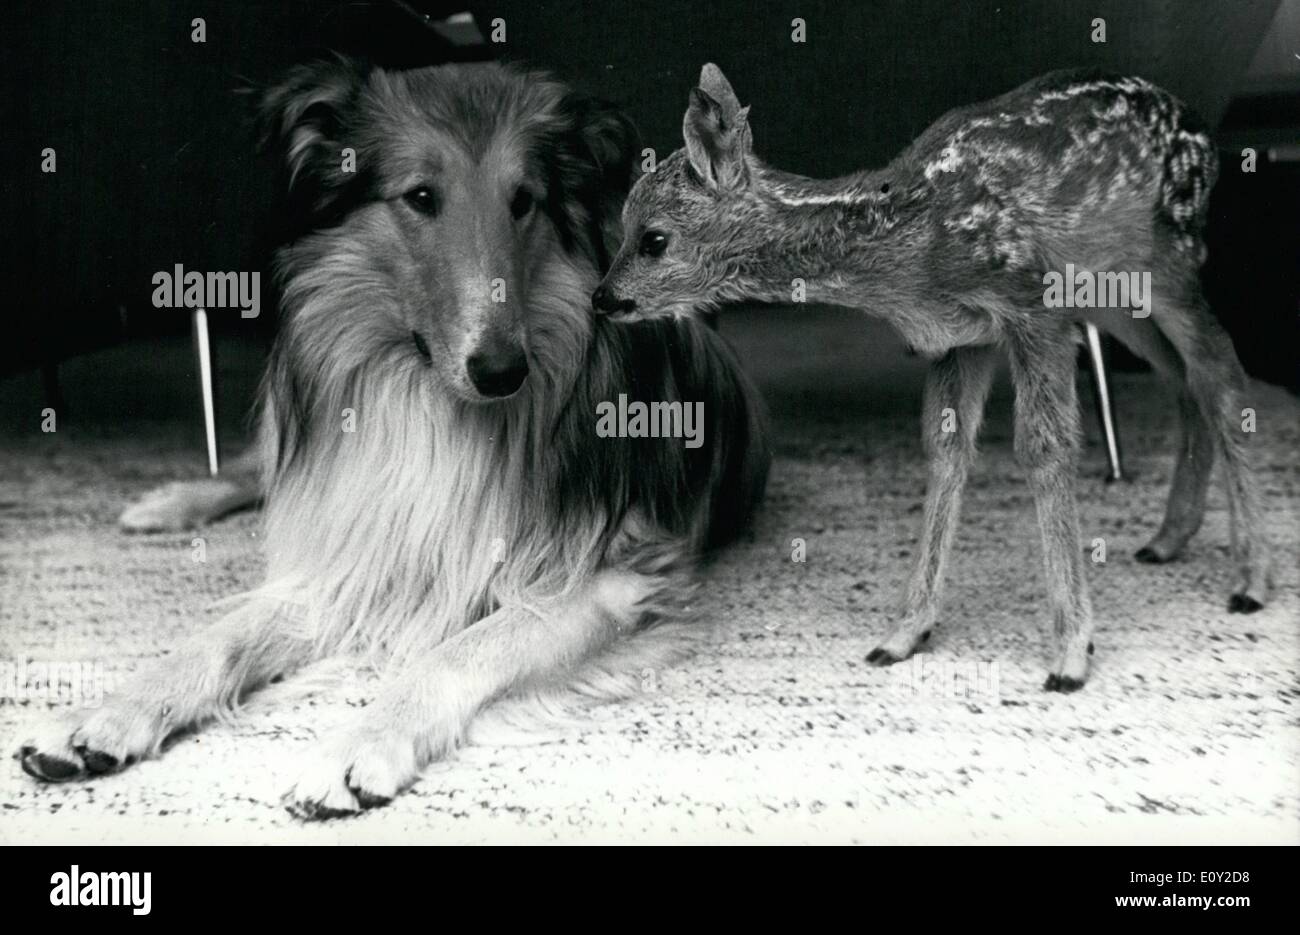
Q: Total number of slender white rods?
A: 2